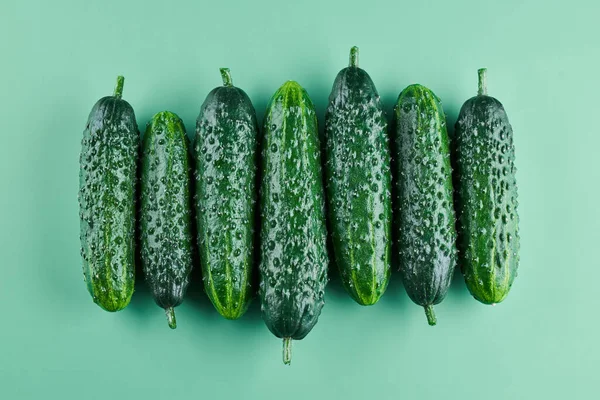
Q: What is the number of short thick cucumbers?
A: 7